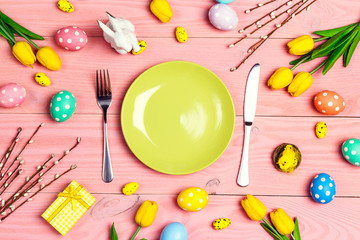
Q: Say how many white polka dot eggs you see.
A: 8